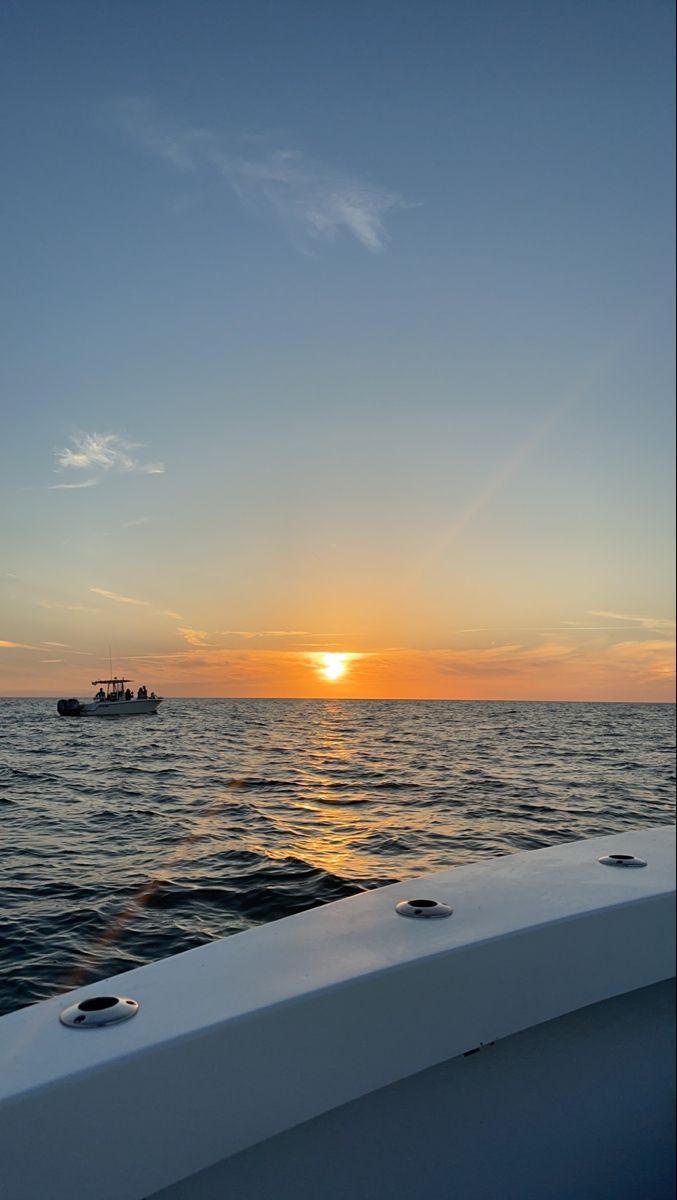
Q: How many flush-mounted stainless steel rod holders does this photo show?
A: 3